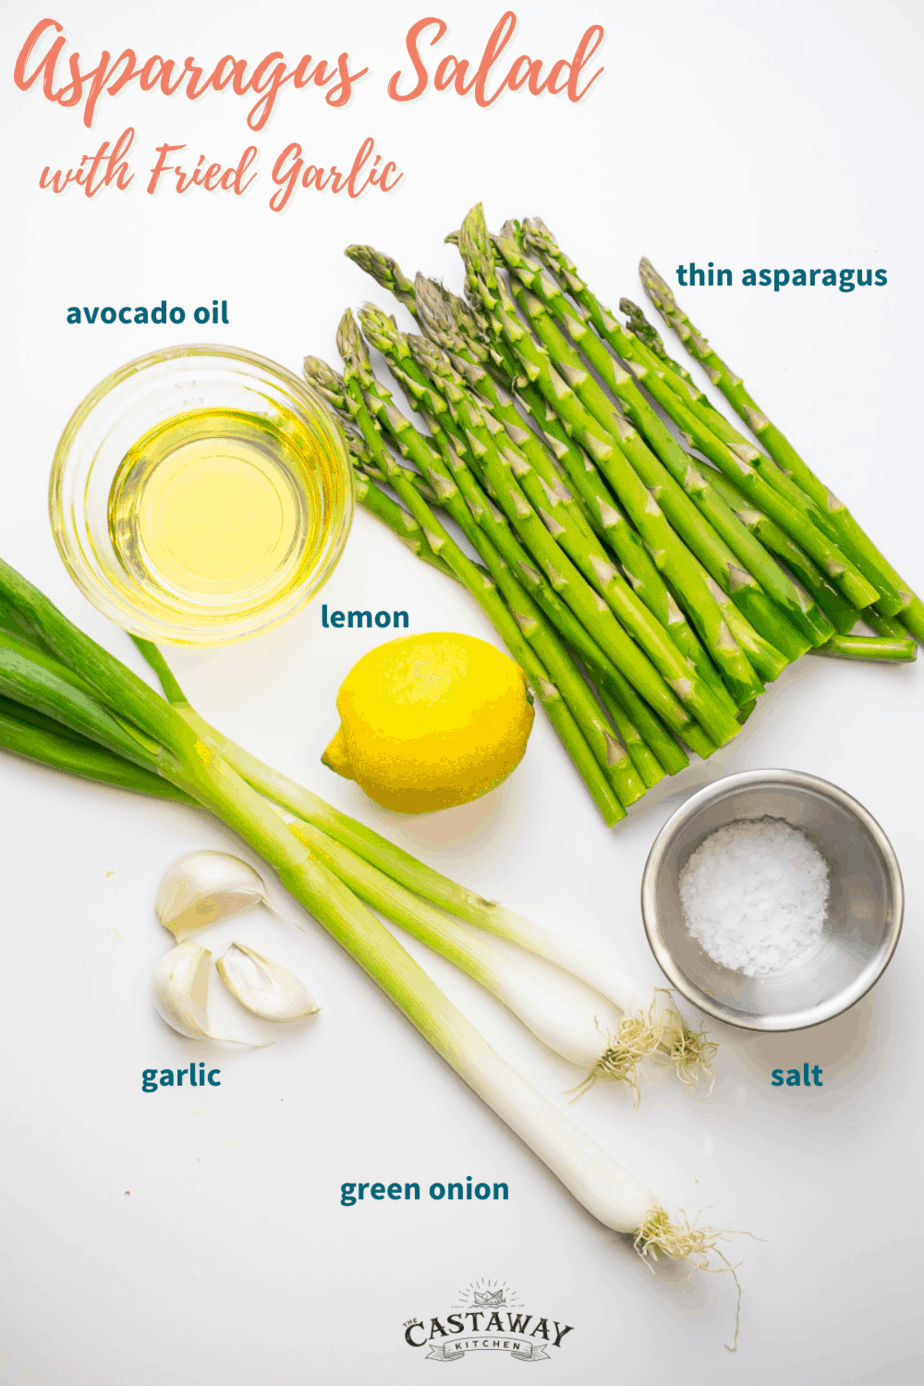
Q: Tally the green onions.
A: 3